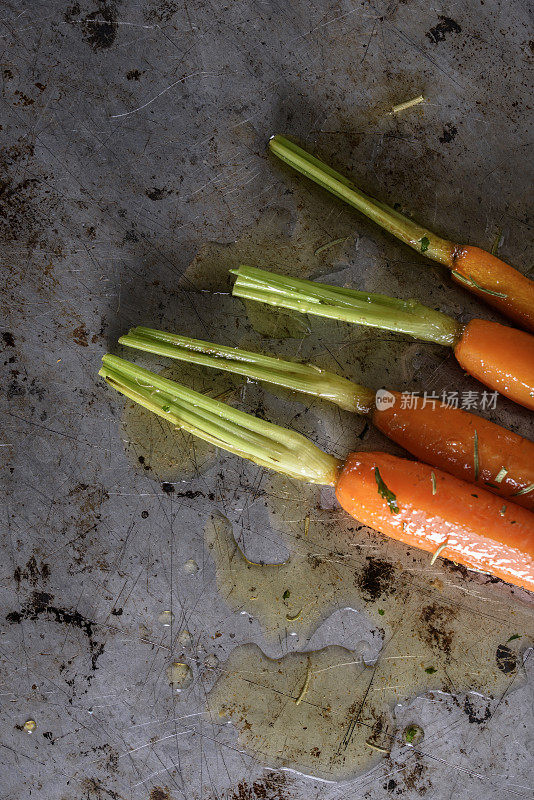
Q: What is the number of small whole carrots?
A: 4